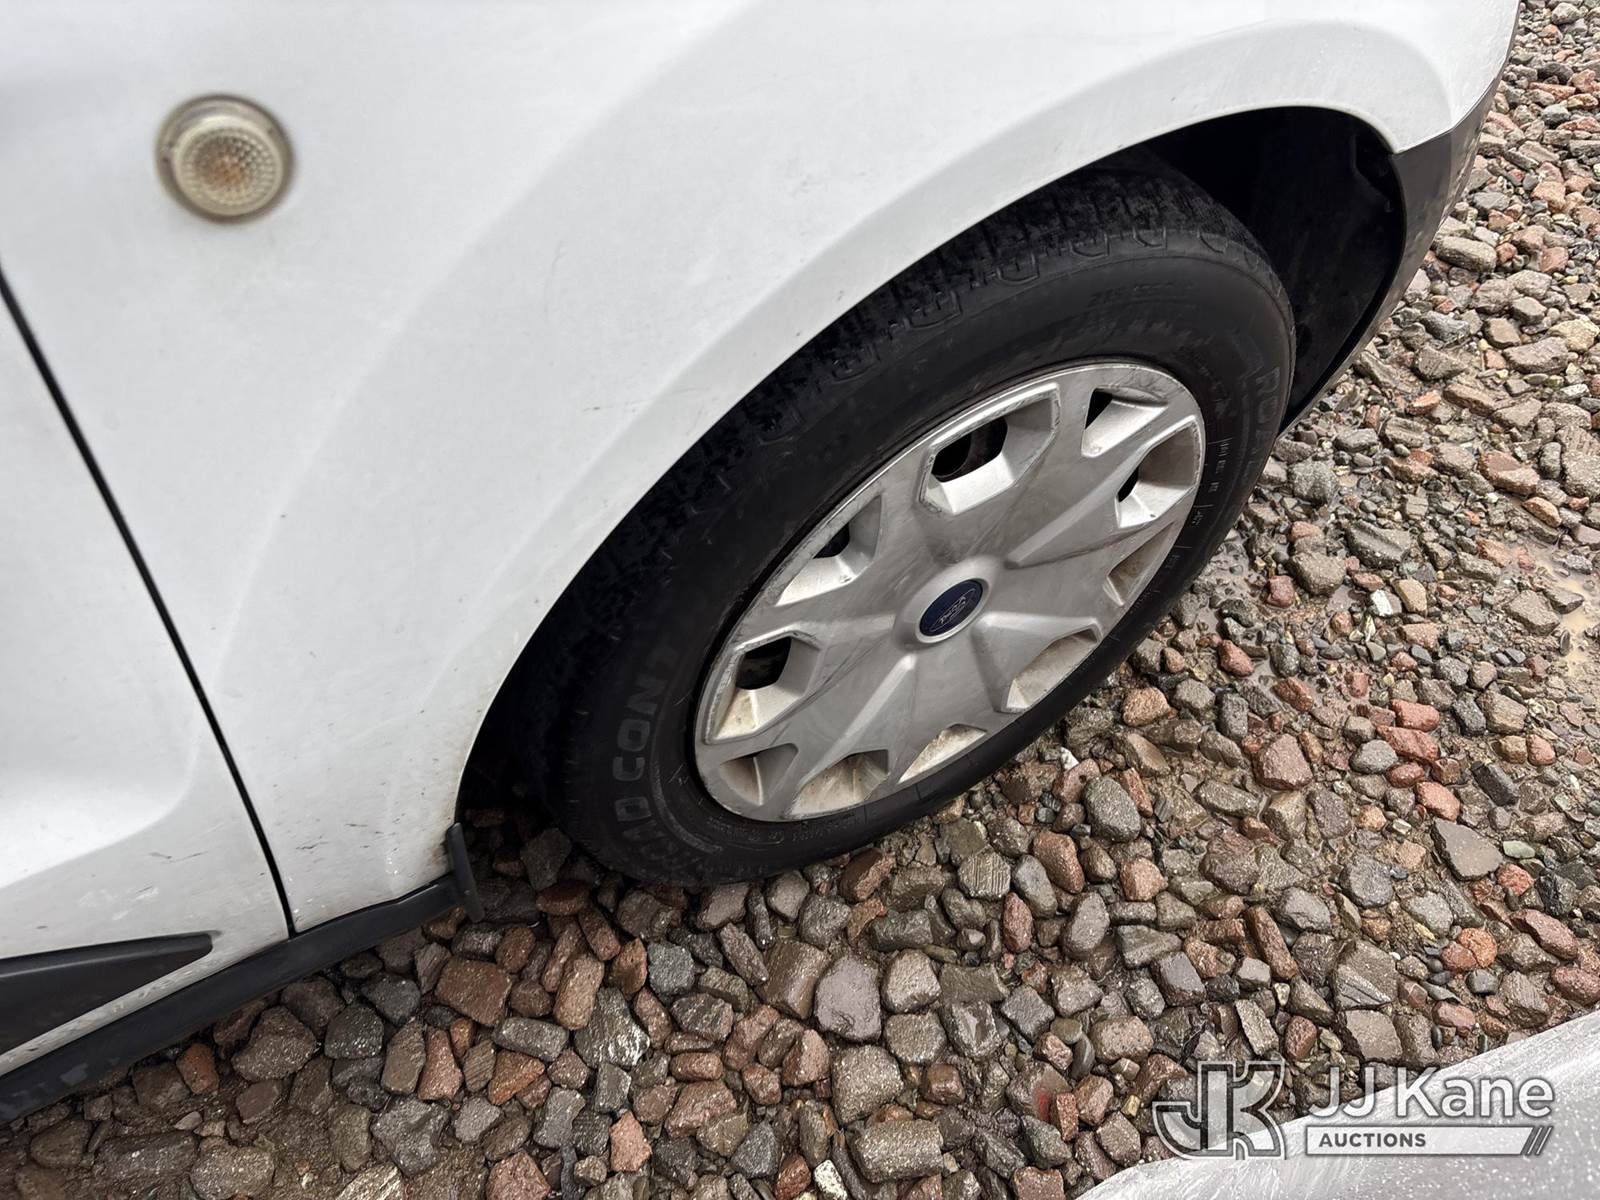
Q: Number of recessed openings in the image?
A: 10